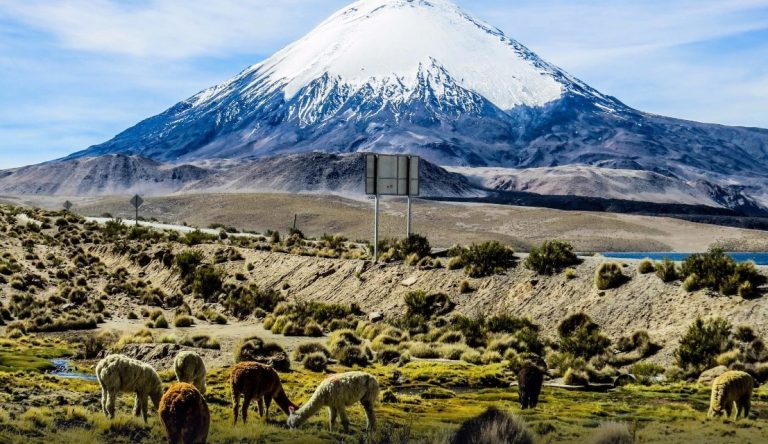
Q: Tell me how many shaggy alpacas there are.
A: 7